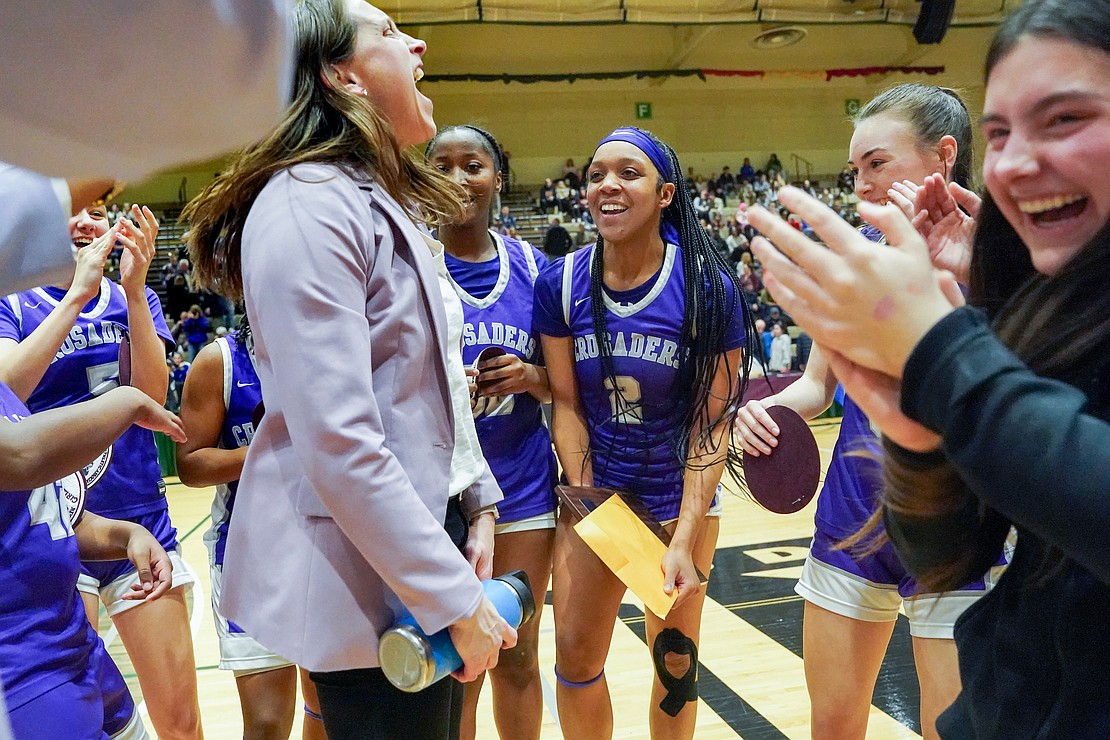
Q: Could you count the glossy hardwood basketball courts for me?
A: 1